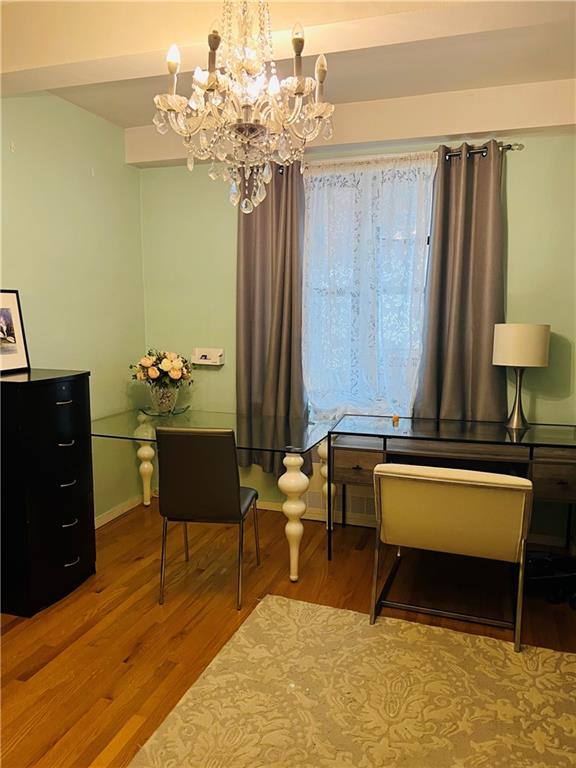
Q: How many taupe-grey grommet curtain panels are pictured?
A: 2